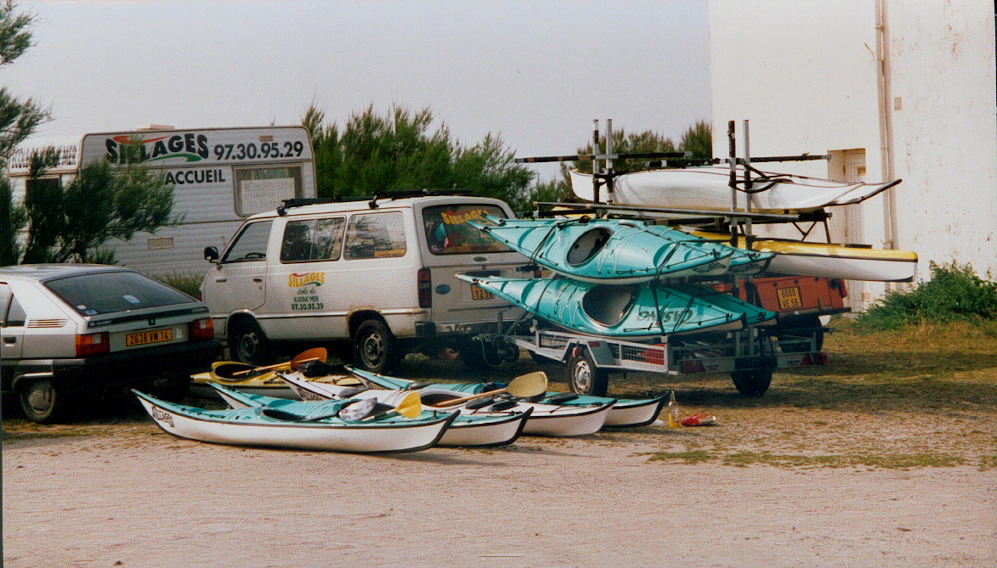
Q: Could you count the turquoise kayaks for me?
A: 7